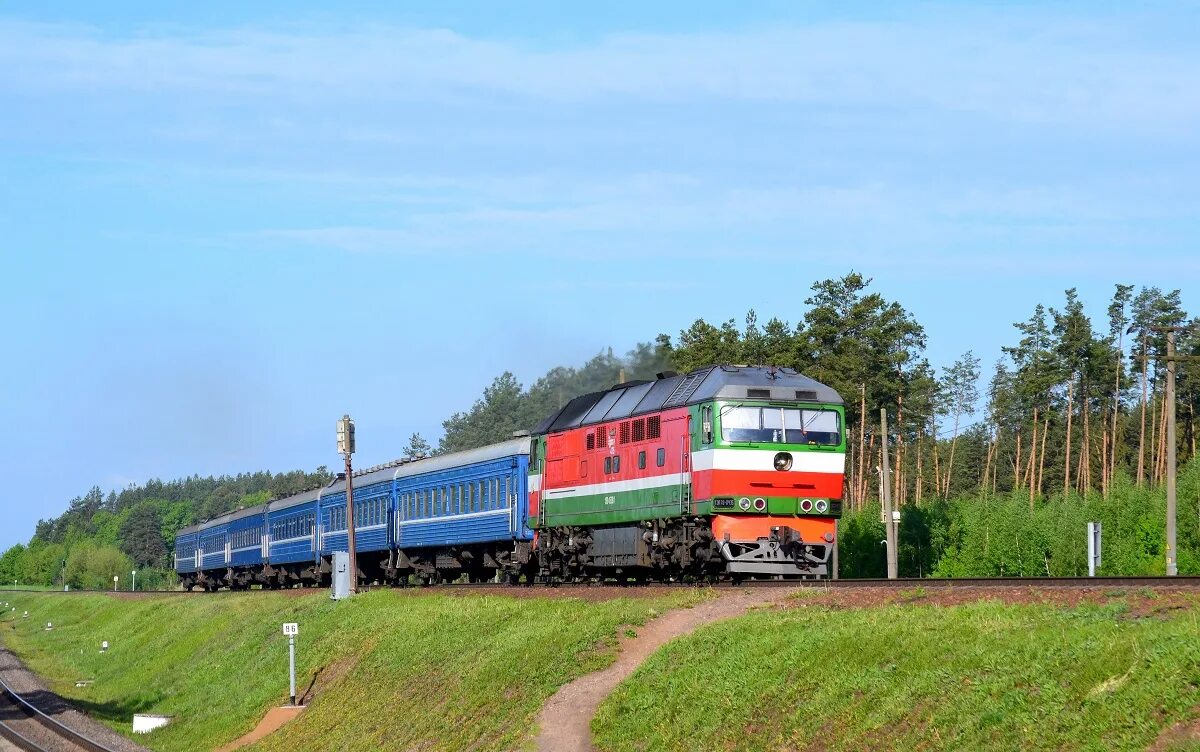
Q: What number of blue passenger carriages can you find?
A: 6